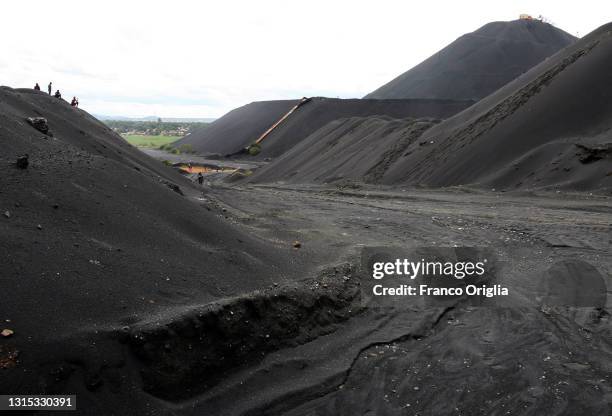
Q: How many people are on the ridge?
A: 4